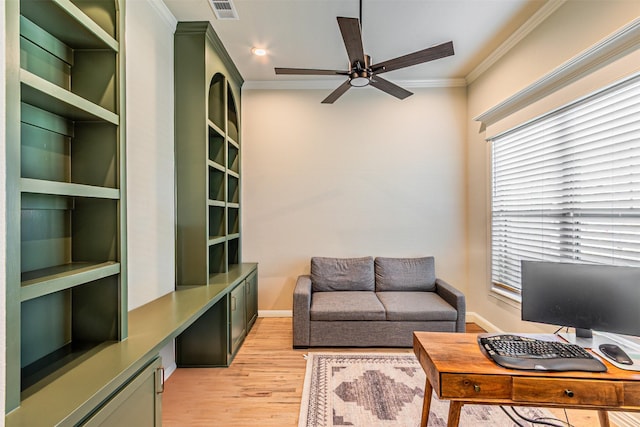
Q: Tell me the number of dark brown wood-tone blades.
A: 5